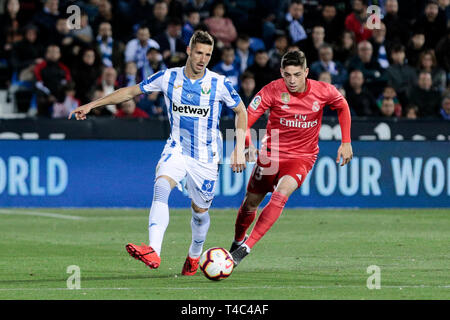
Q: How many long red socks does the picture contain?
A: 2